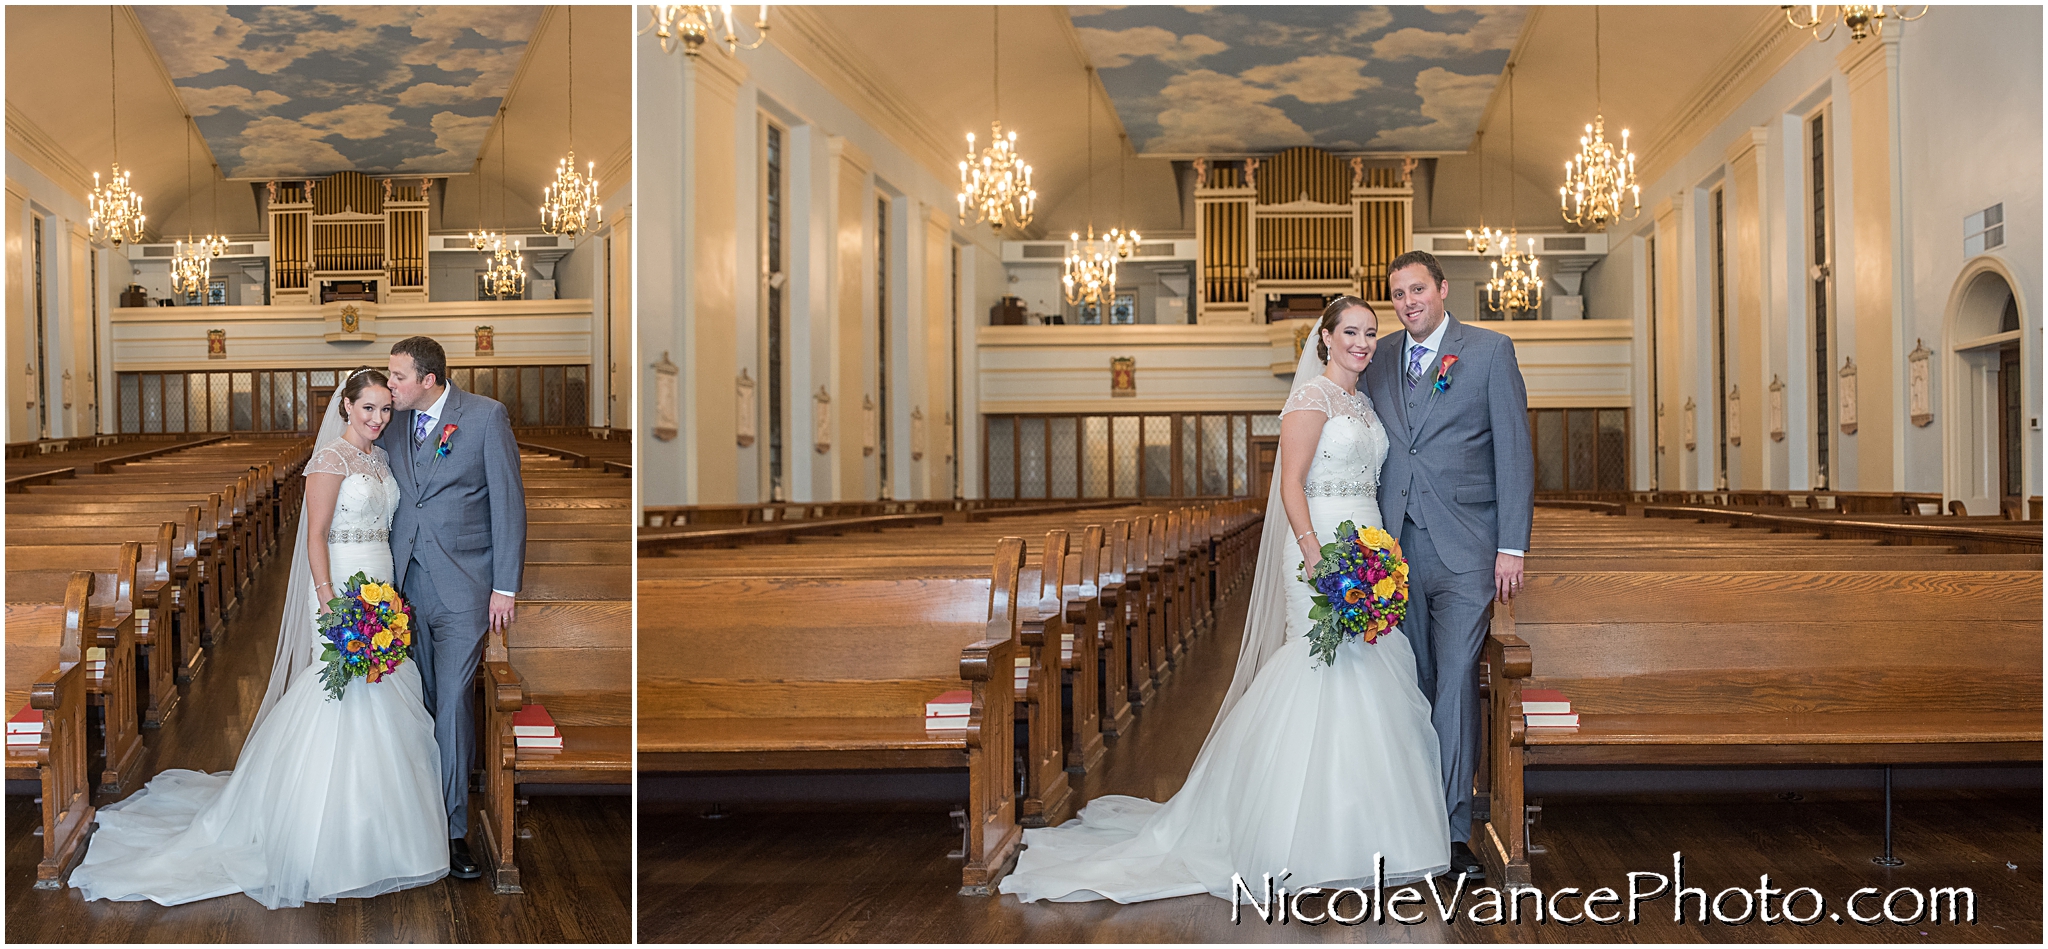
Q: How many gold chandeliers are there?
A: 14